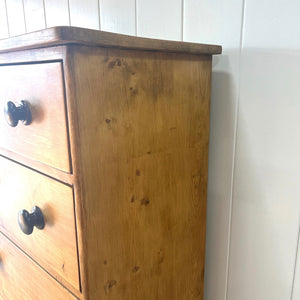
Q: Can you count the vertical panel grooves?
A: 9